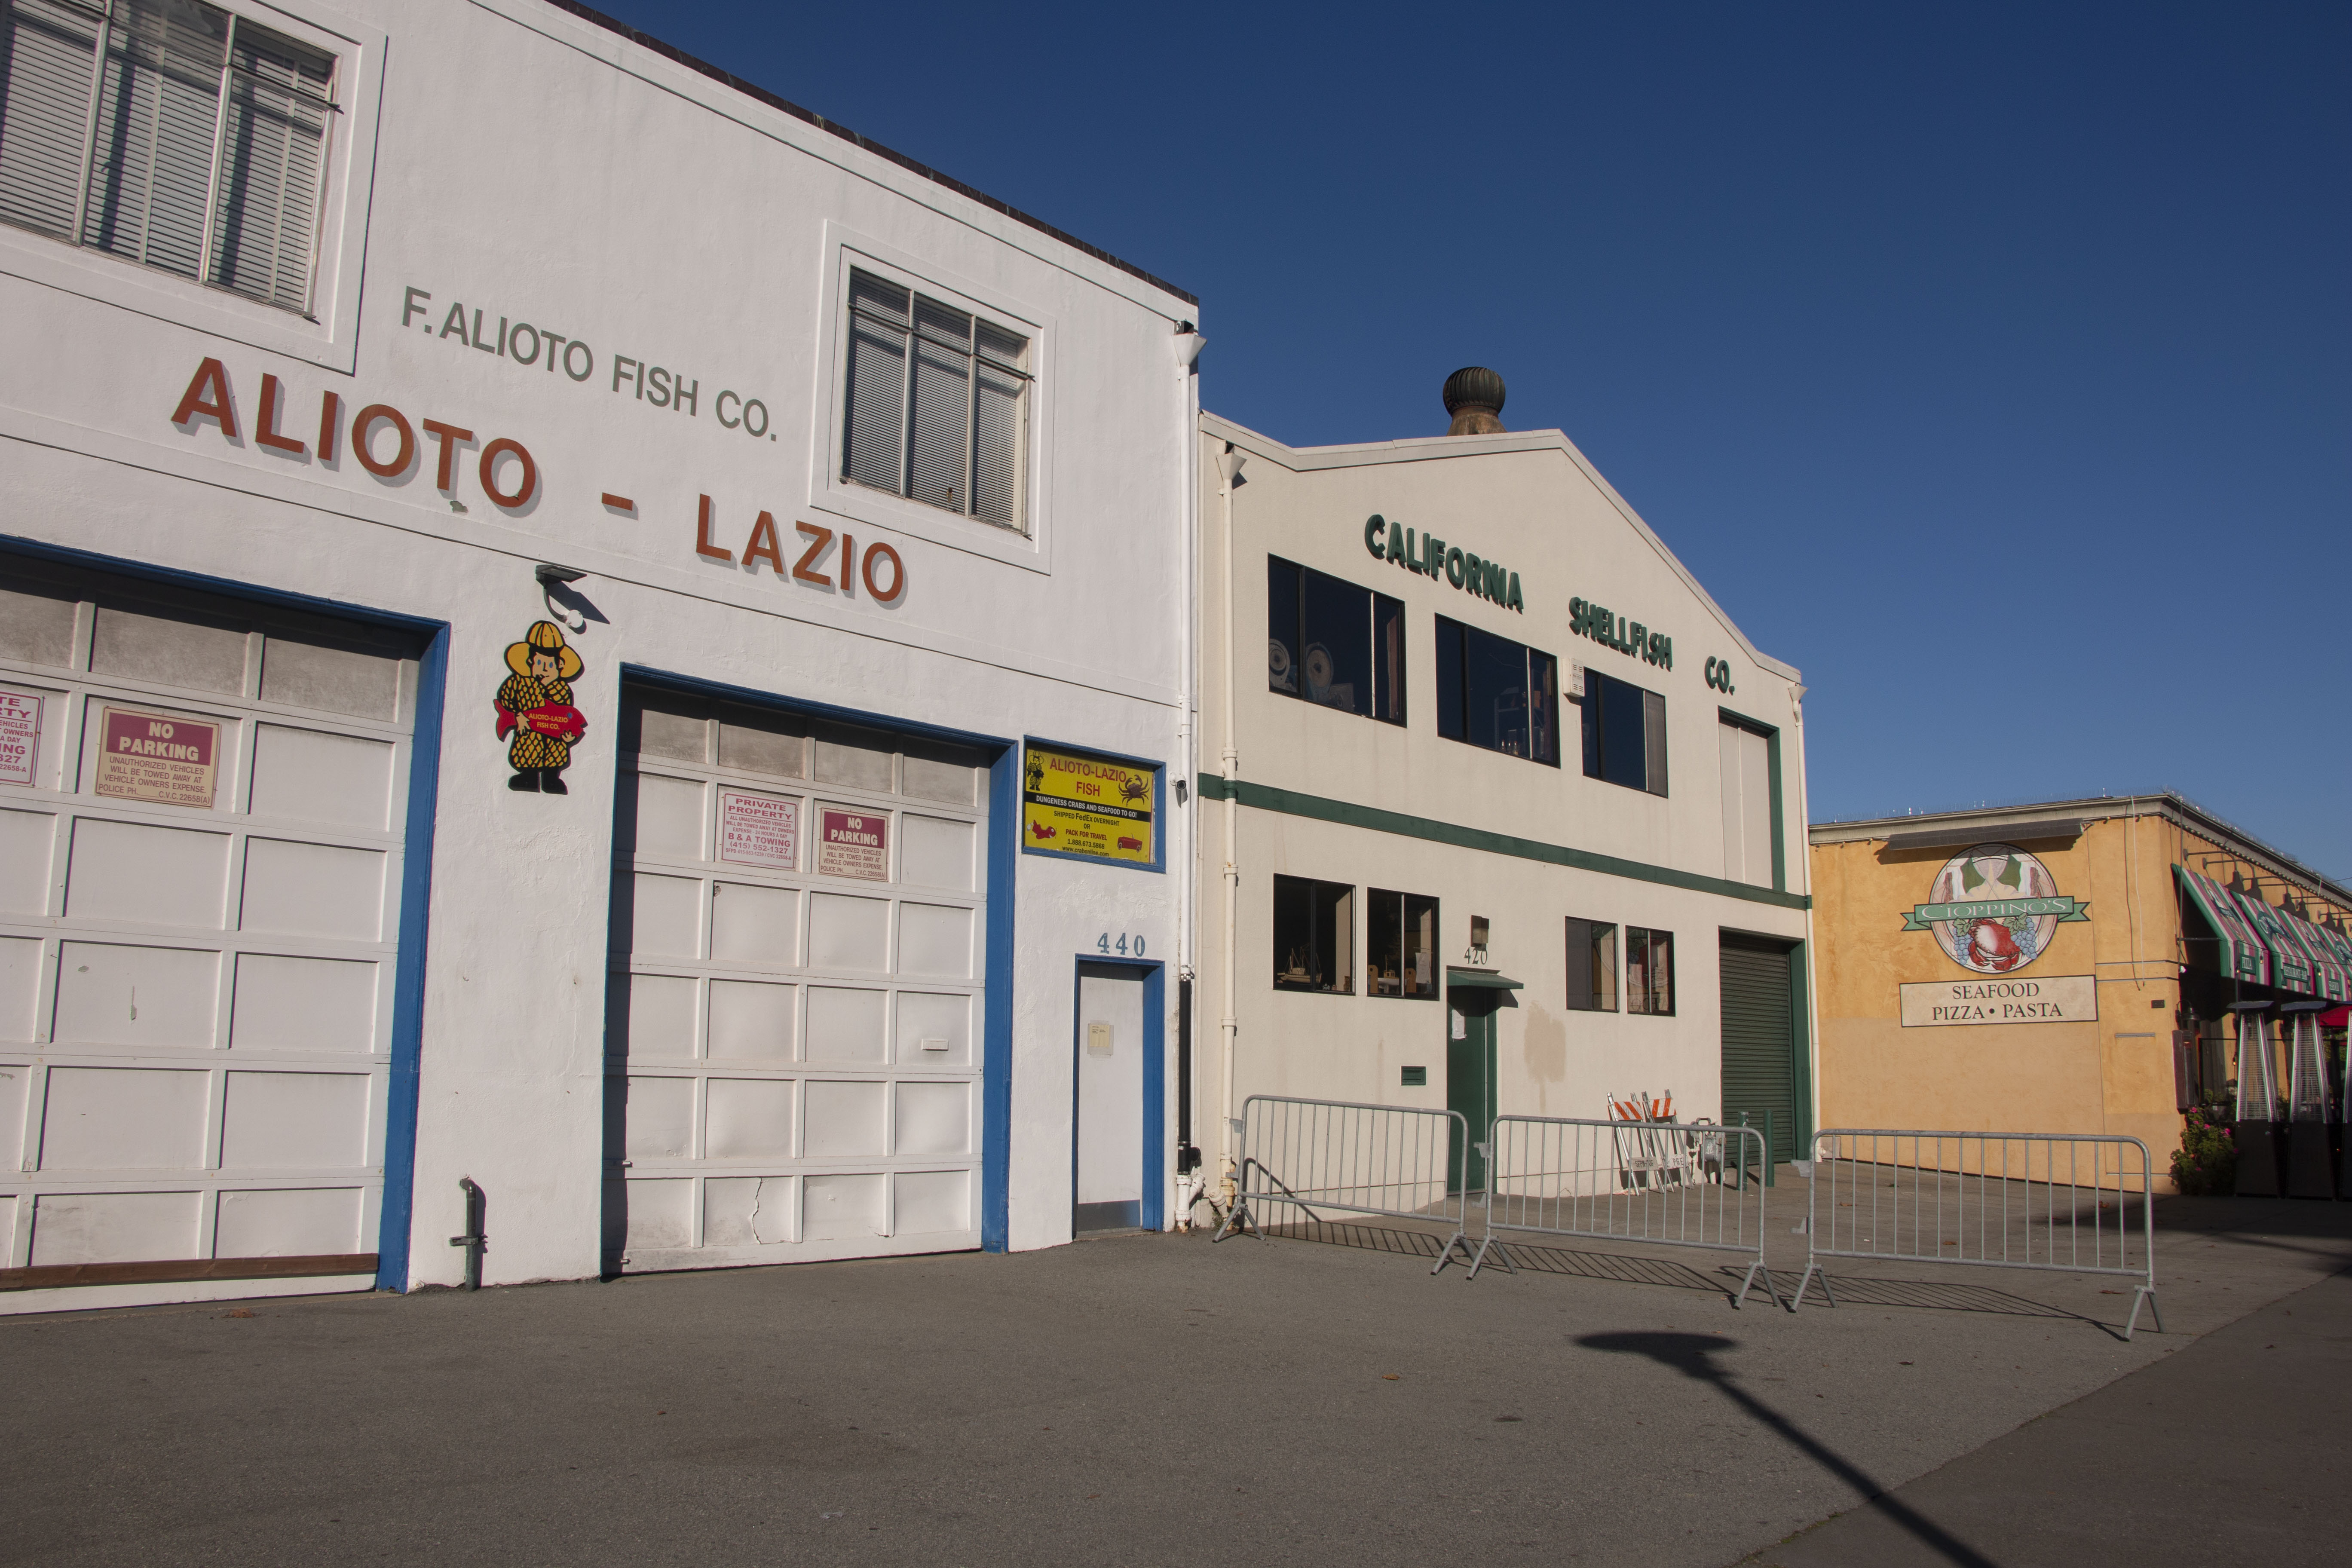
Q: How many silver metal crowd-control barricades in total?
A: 3